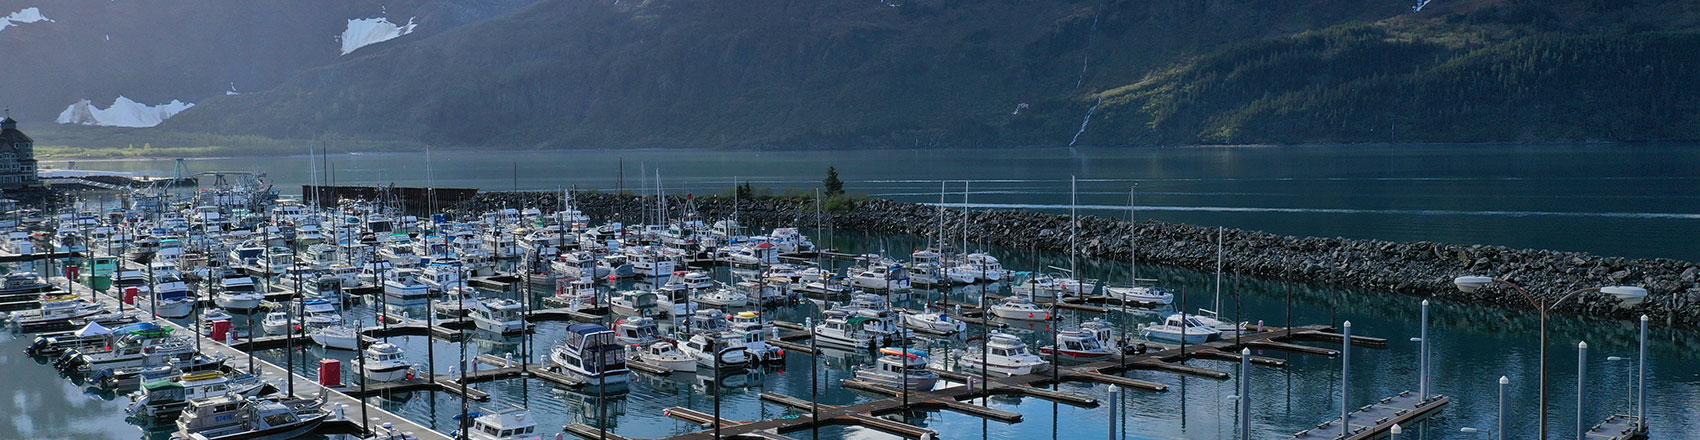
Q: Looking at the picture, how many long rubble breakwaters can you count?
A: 1